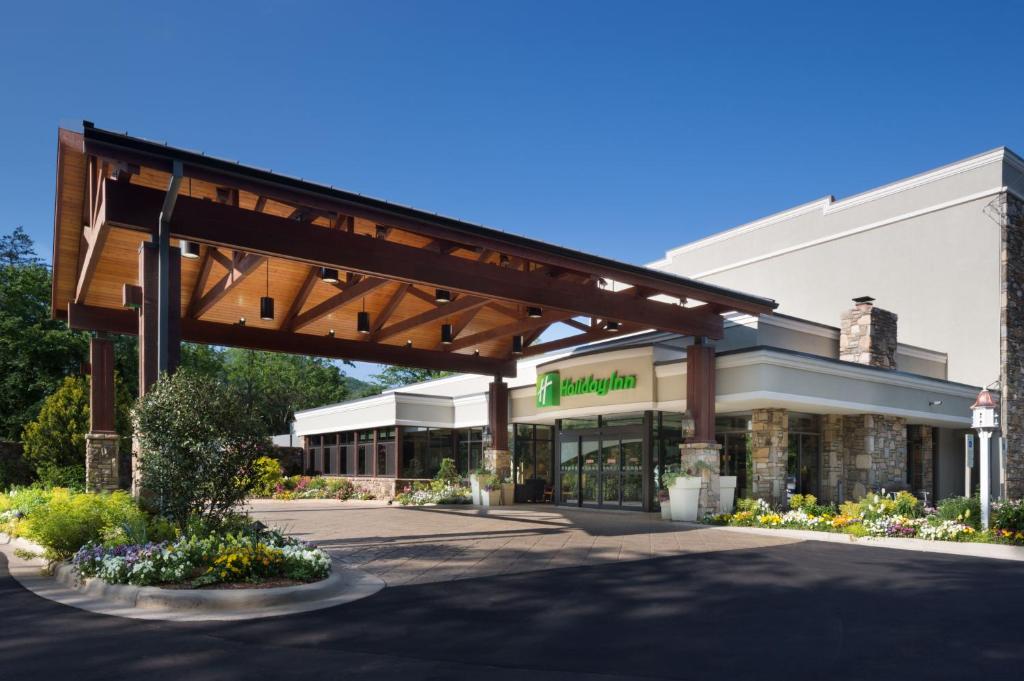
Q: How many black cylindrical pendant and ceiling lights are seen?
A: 9